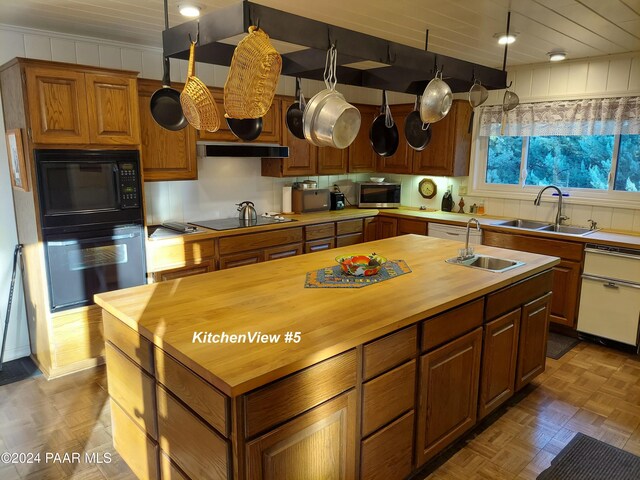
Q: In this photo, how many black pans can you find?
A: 5